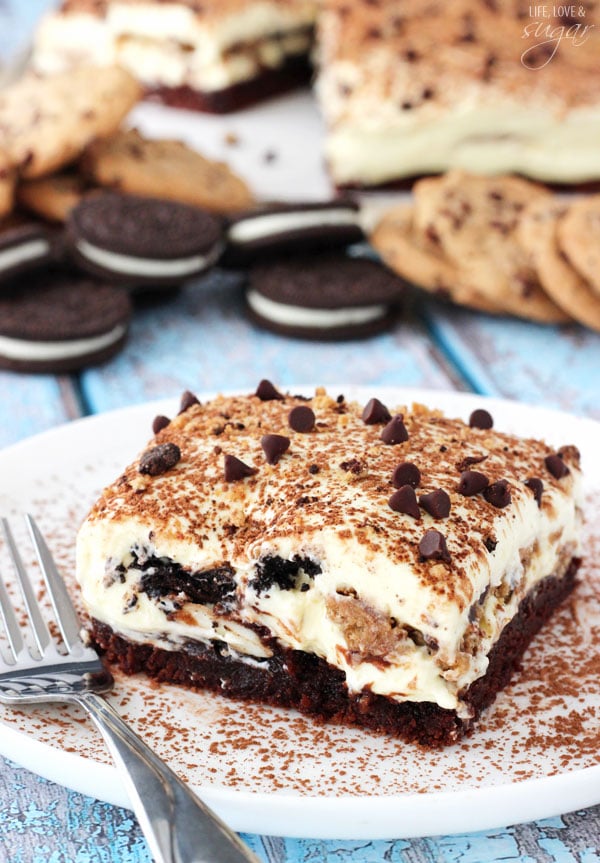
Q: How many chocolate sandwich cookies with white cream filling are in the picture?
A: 5